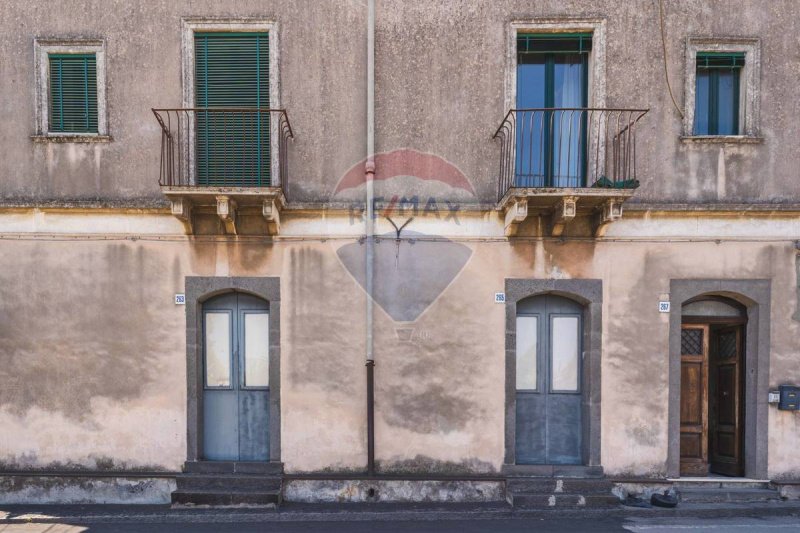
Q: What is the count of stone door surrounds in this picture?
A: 3